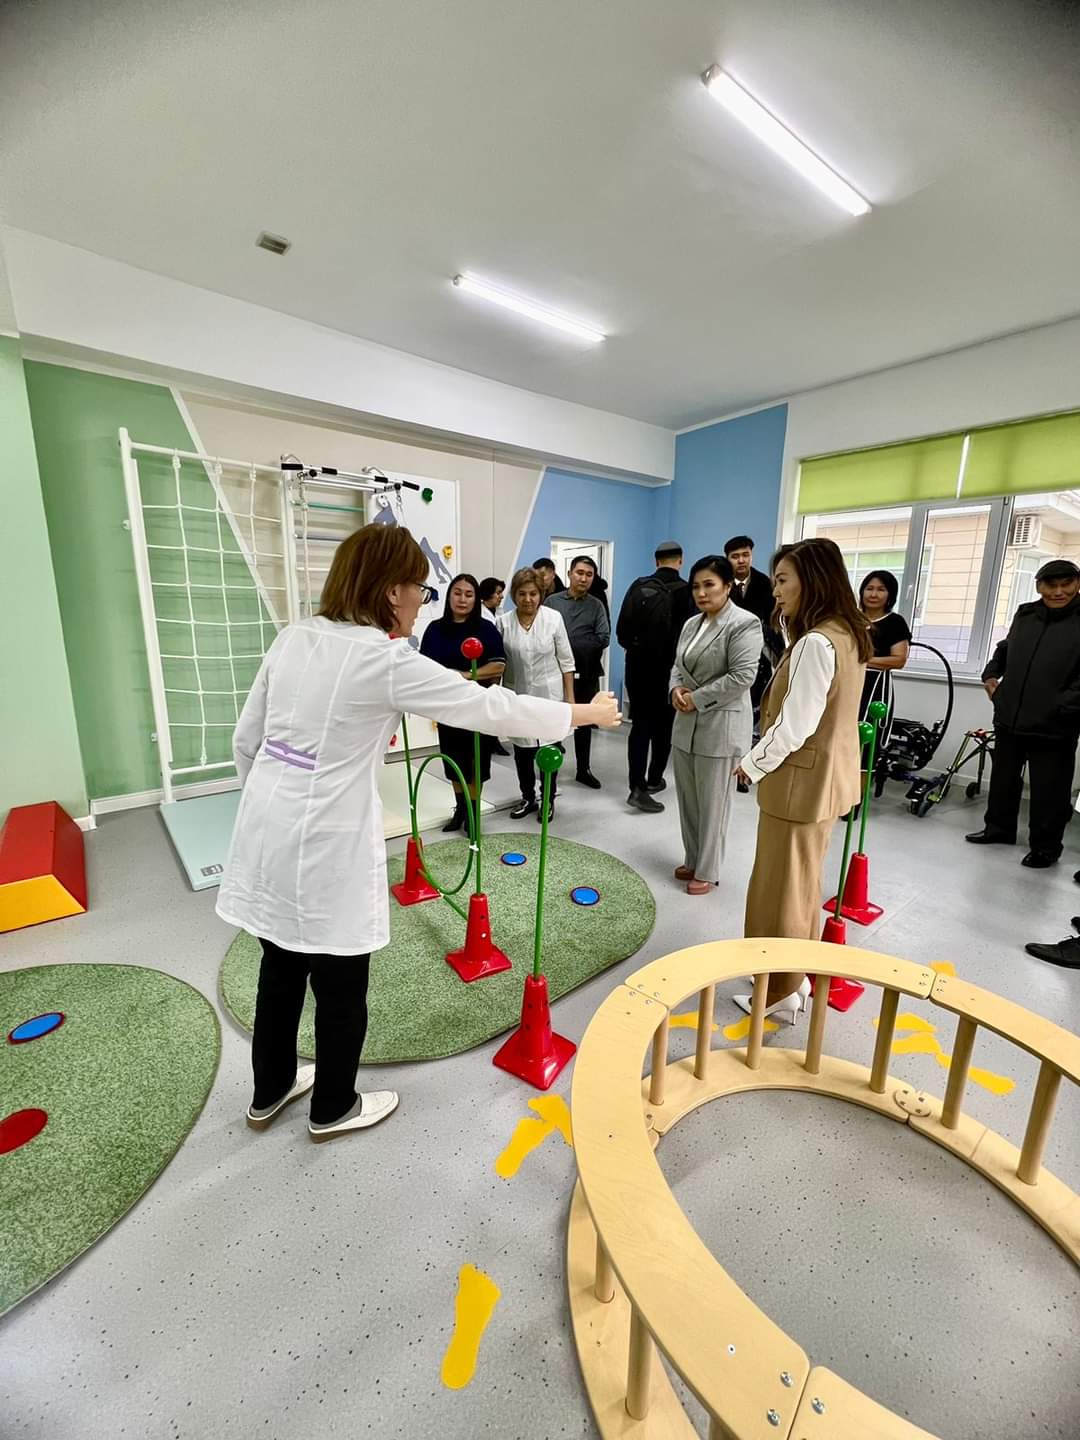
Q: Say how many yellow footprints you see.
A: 9